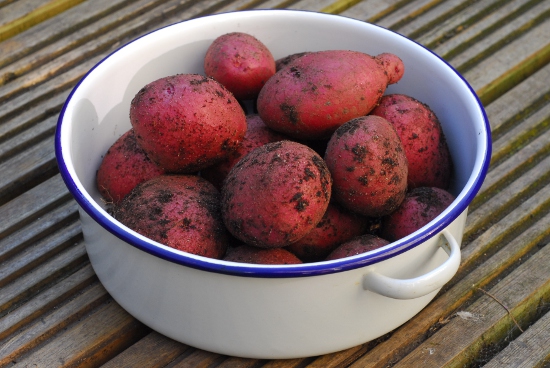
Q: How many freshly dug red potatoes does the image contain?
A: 14